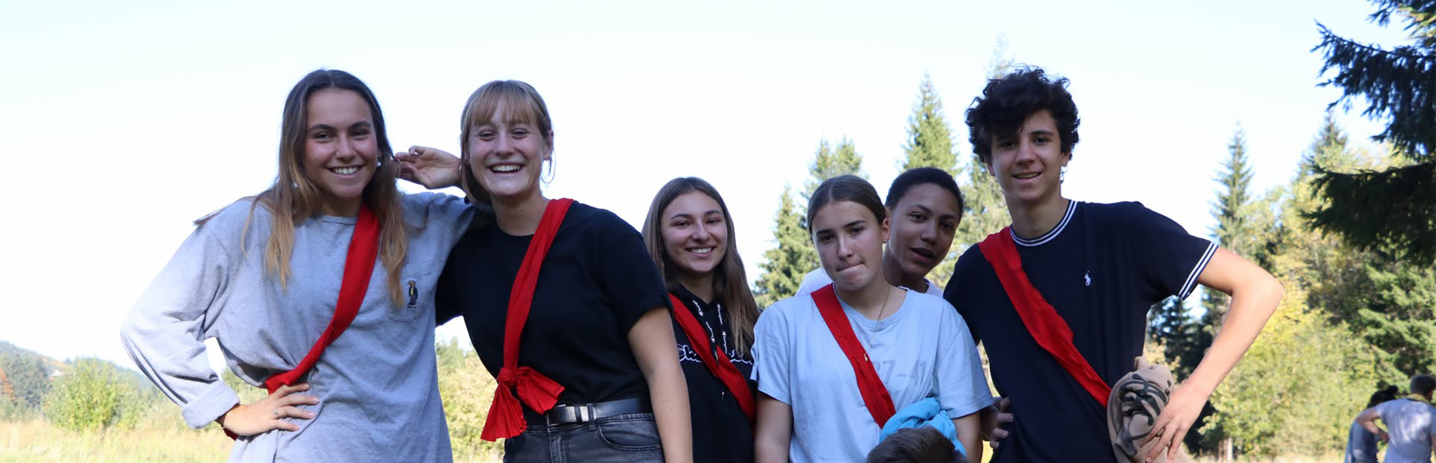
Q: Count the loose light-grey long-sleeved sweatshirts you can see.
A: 1